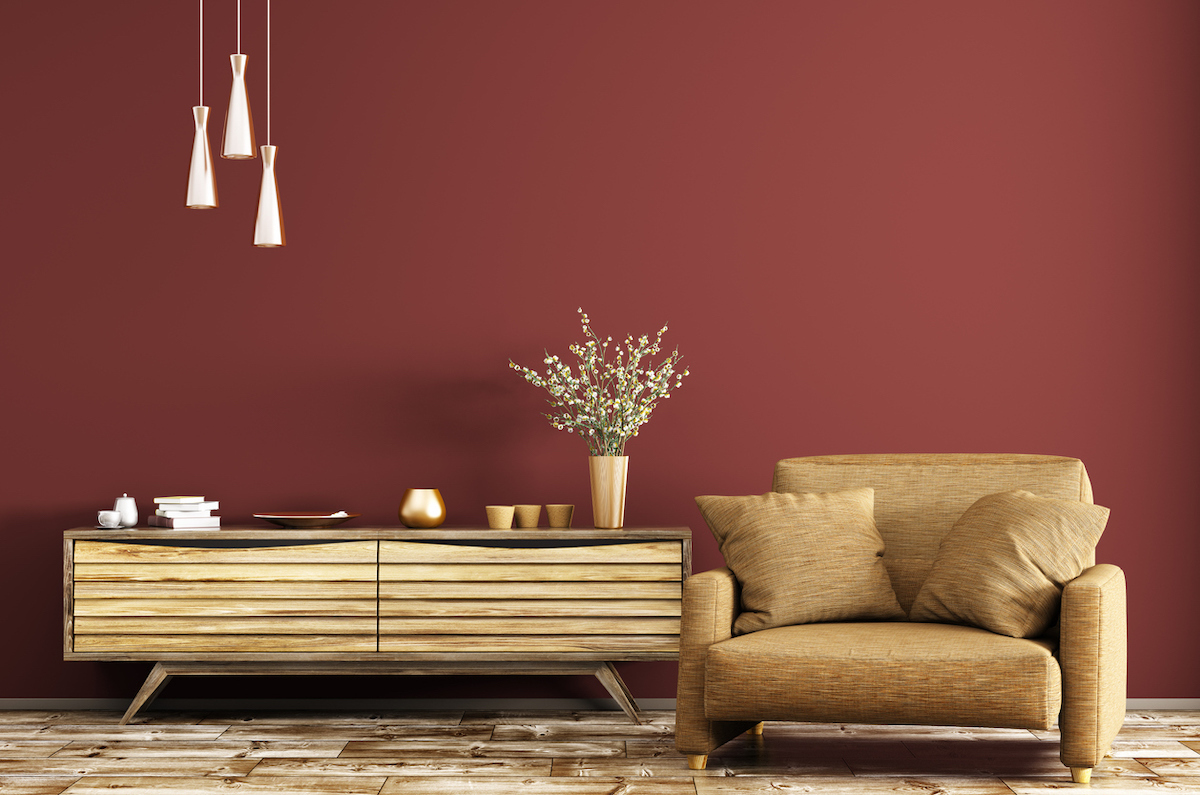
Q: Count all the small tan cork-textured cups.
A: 3